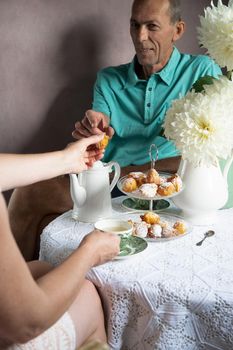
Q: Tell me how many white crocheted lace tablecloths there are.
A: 1